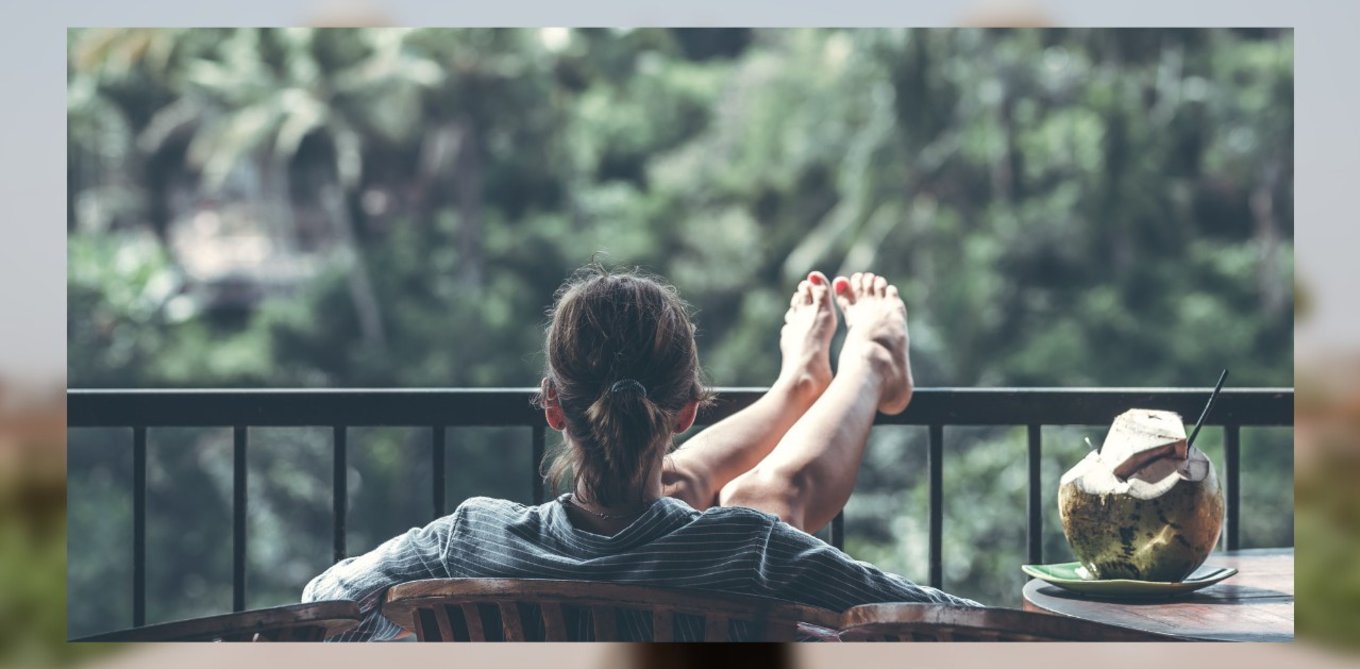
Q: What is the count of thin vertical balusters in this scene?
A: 9